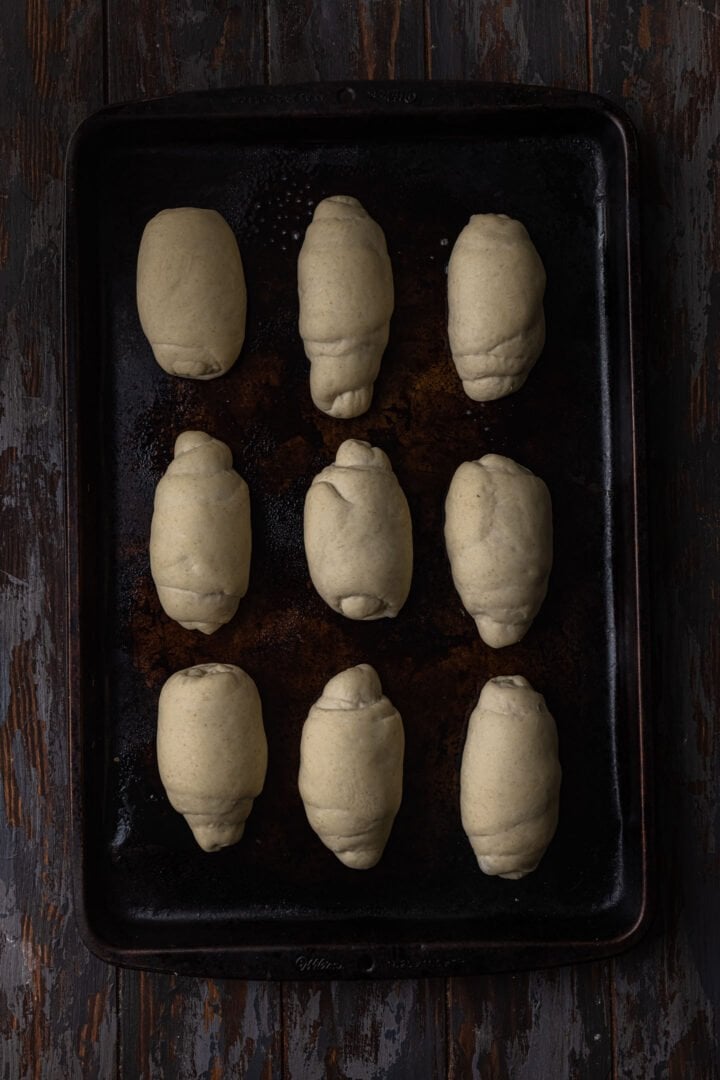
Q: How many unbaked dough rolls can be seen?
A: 9